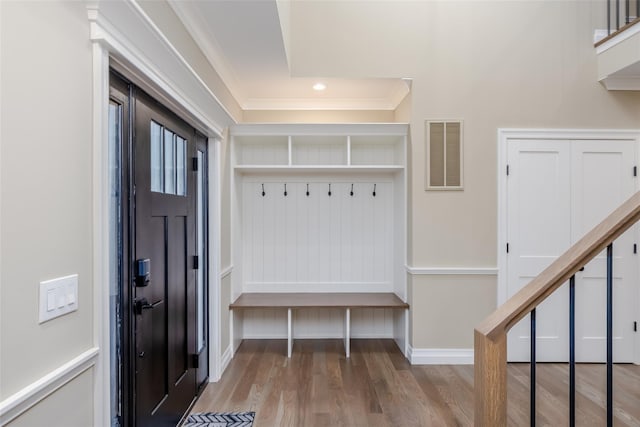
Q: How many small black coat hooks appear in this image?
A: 6